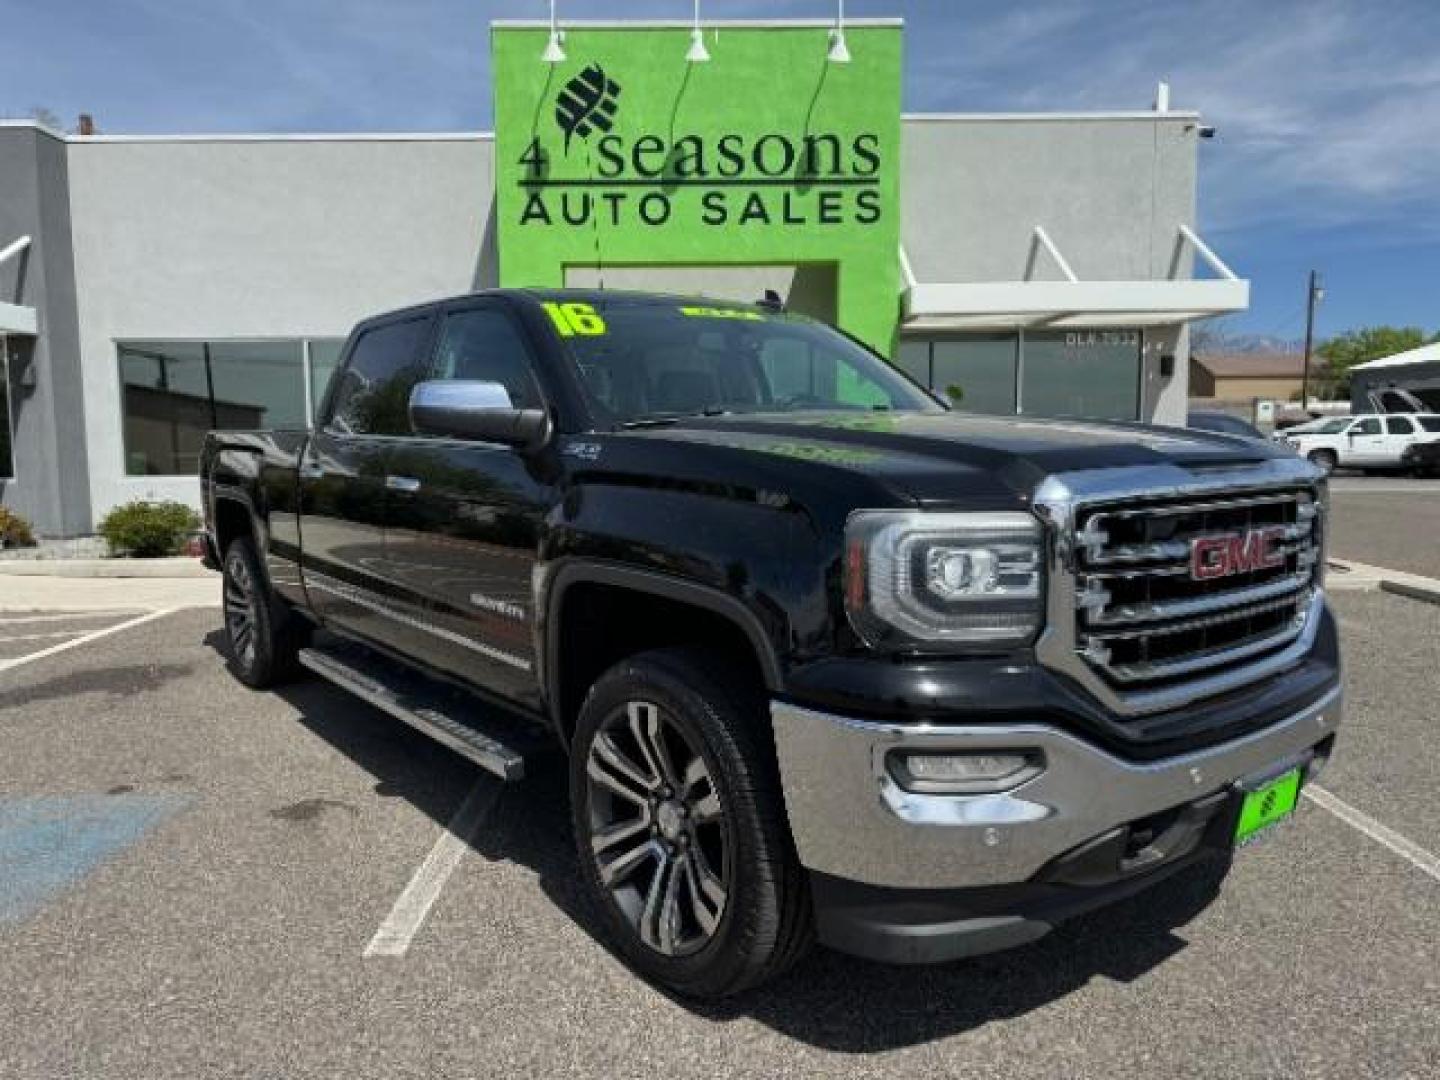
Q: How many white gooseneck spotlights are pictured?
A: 3